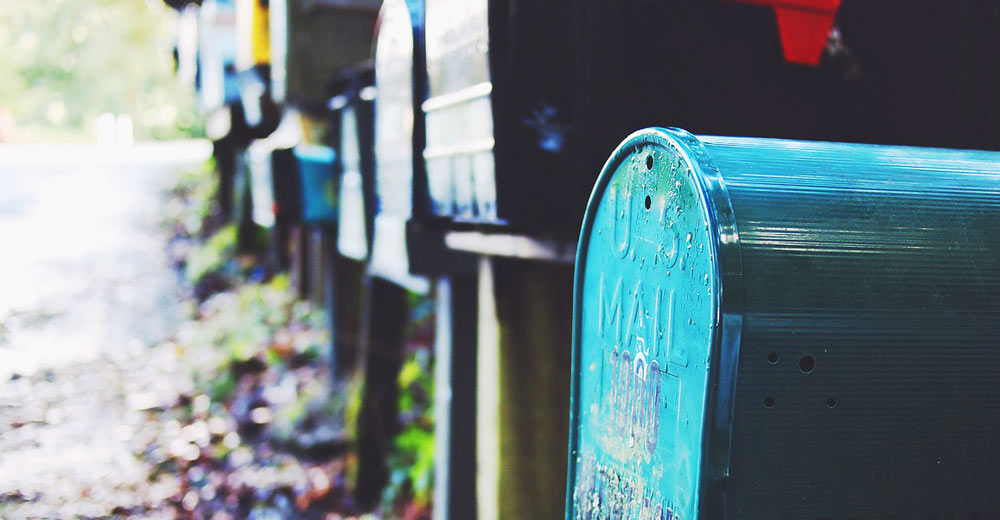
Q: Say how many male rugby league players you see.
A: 0